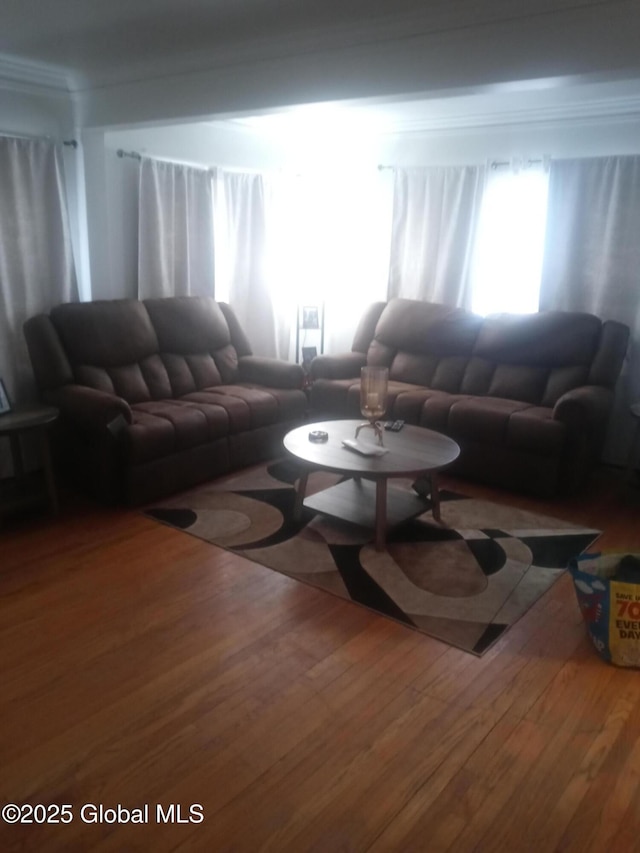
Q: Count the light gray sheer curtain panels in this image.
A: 5